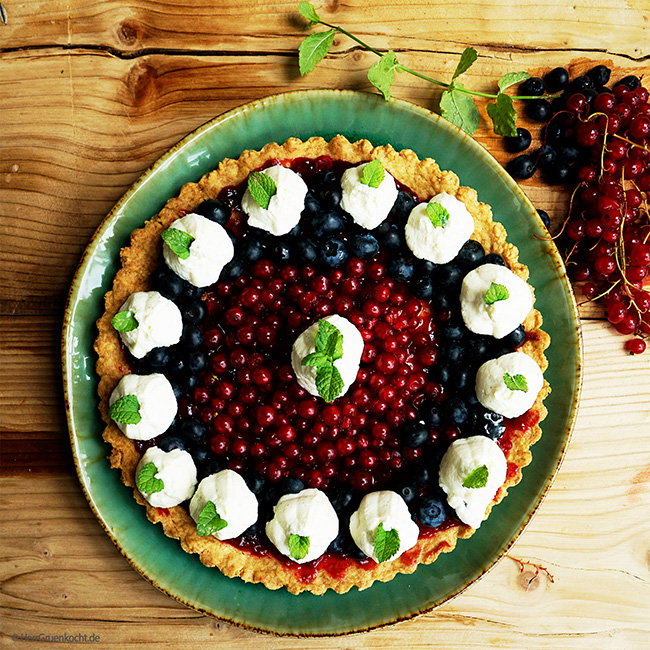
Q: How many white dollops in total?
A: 14